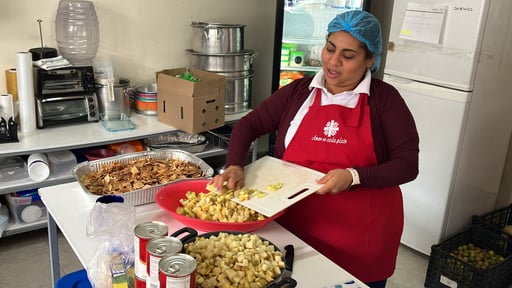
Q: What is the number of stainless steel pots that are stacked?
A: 3